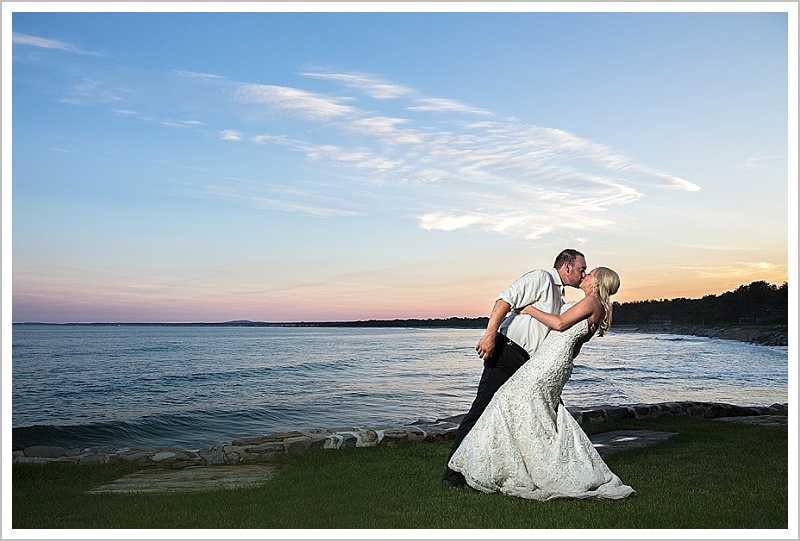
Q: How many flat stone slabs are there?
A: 3